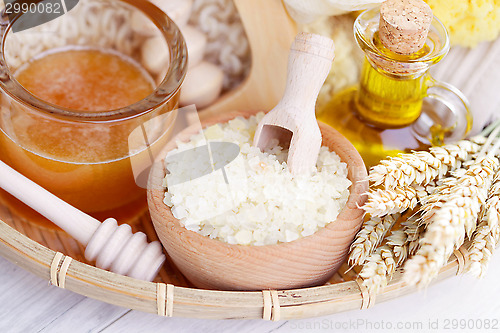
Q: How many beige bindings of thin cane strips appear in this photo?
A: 5